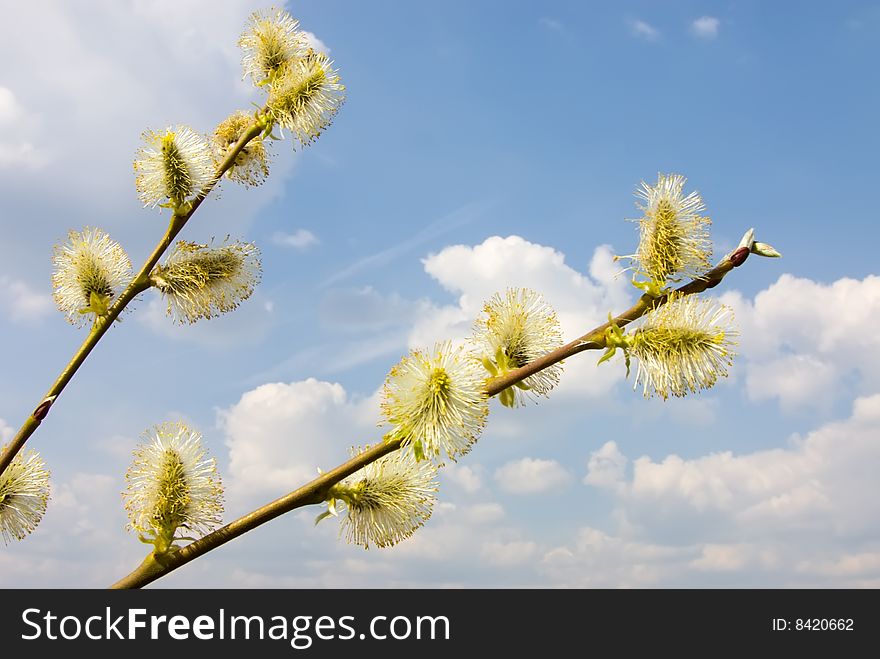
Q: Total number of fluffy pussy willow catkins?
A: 13